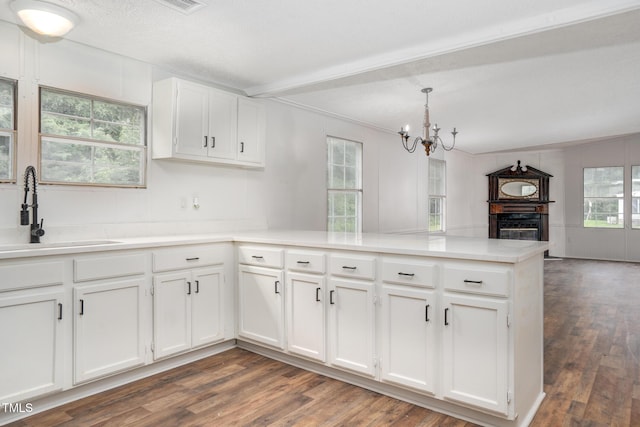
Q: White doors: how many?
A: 12